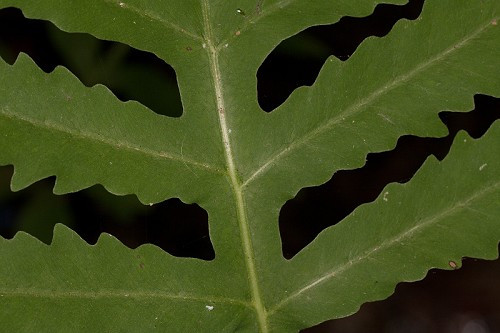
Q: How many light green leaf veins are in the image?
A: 7